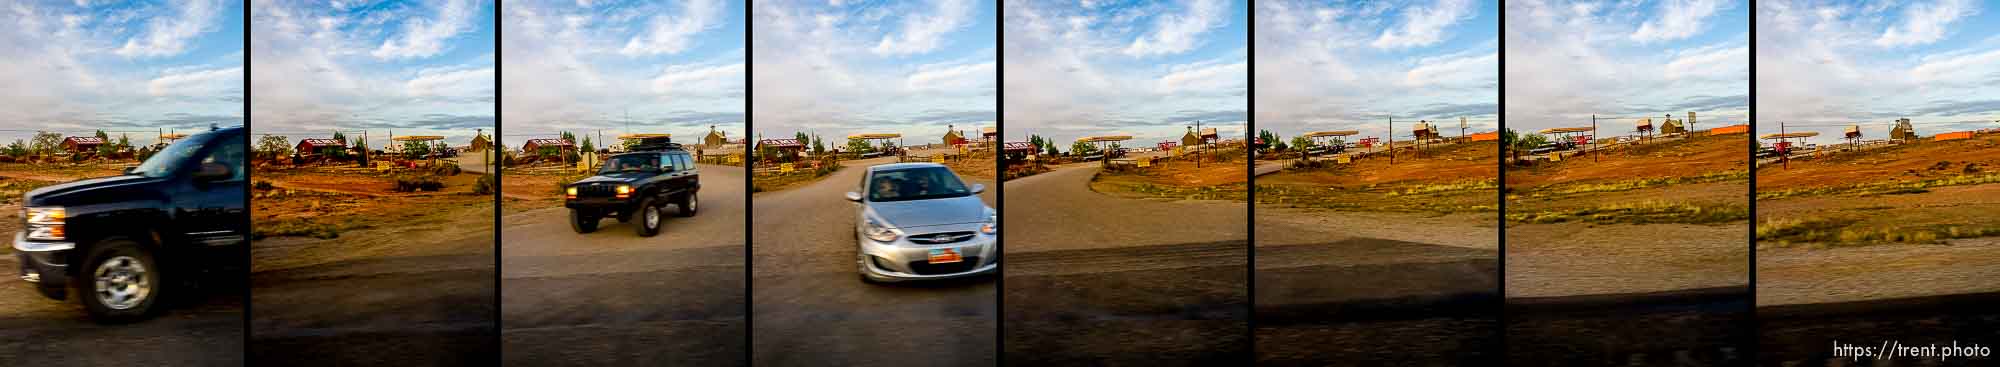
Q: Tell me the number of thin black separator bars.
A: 7